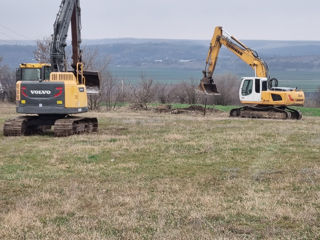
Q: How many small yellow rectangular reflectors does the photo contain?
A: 2